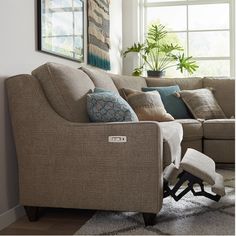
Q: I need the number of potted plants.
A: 1